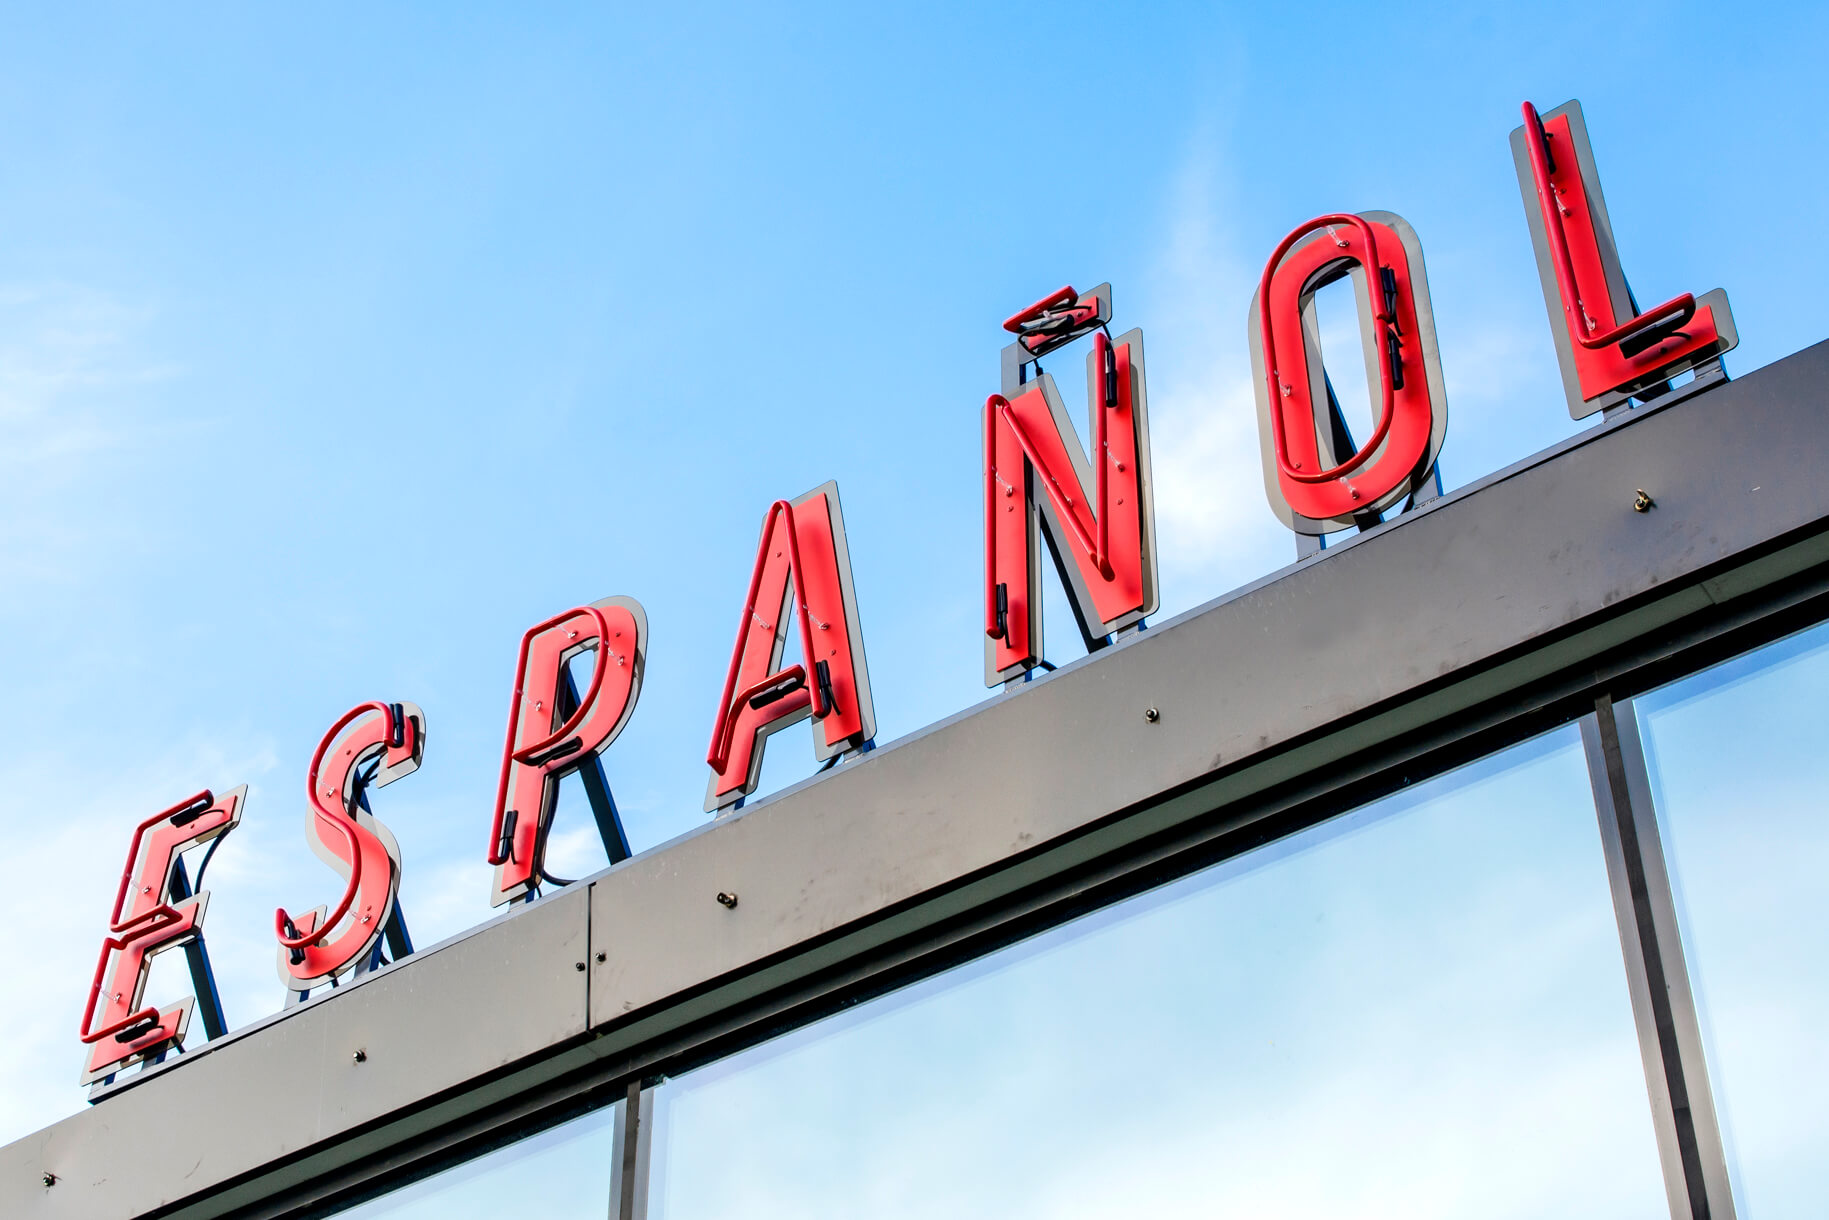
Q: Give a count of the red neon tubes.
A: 8